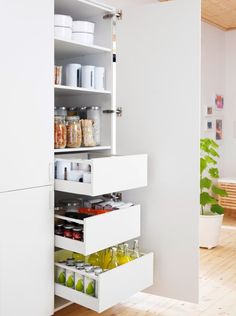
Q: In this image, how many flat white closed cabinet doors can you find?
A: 2